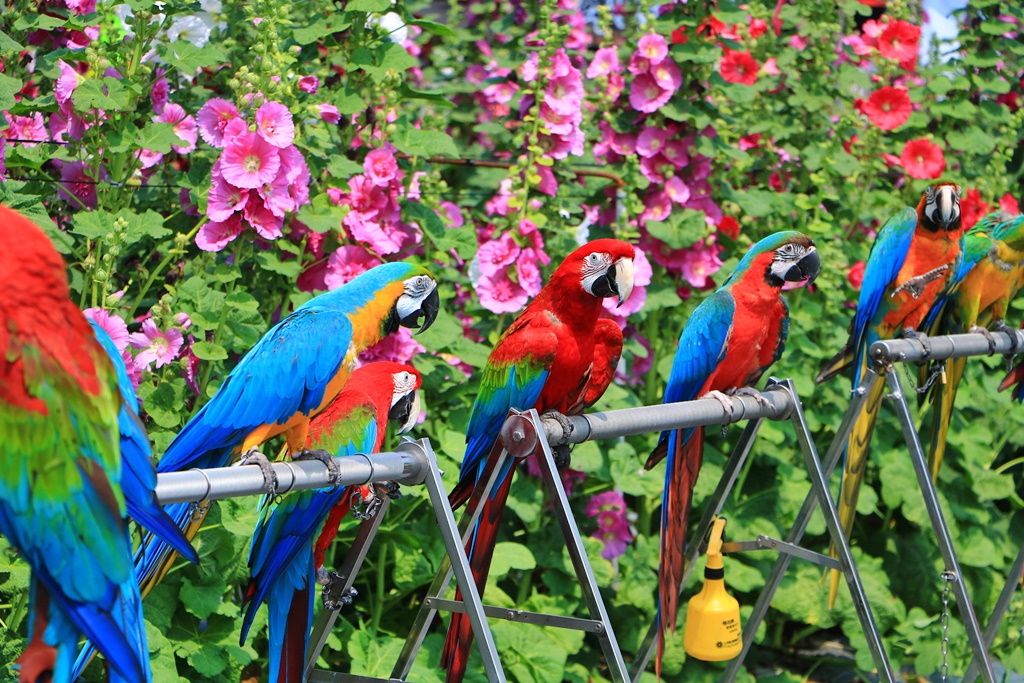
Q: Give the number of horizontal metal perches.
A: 3